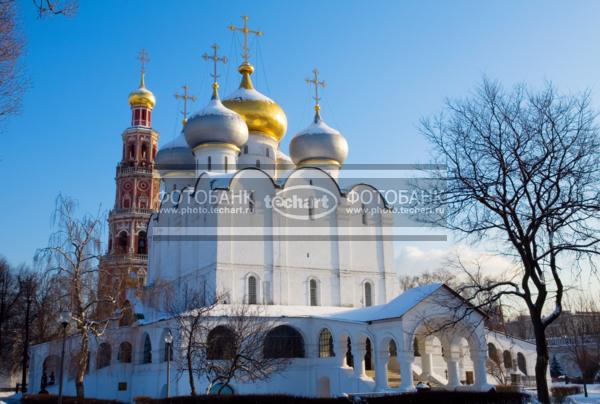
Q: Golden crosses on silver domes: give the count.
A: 3